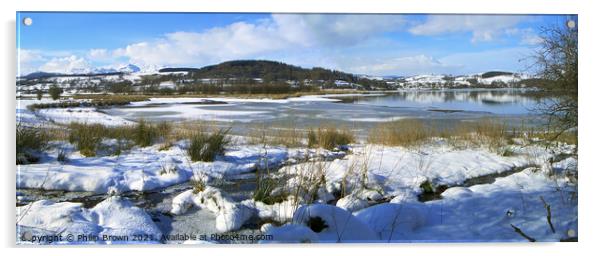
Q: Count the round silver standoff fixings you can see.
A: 4